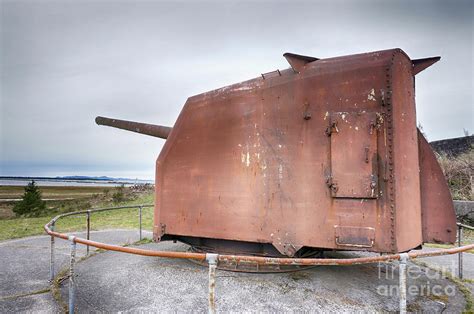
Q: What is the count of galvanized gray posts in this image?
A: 7